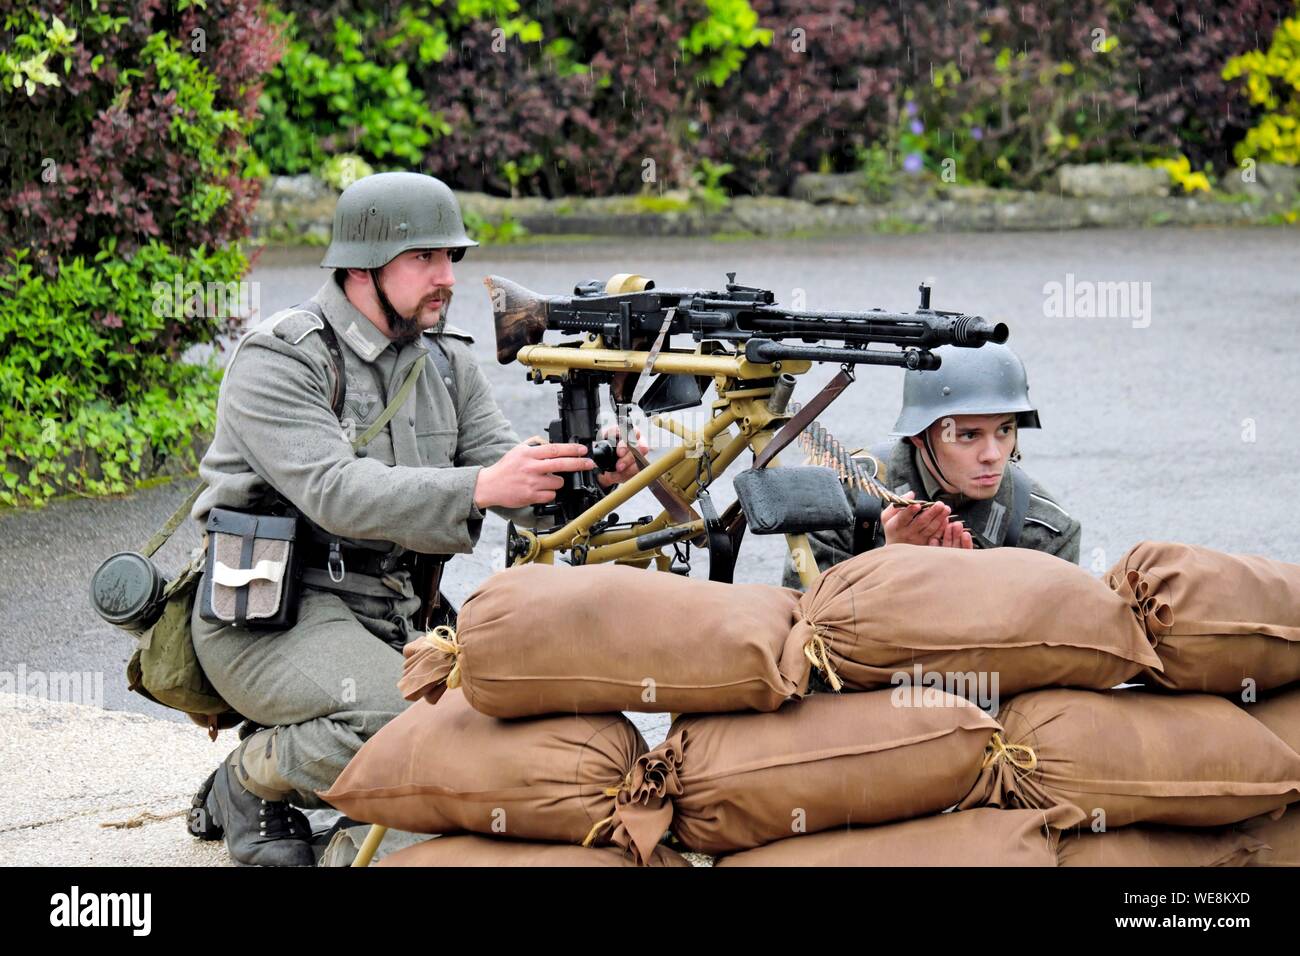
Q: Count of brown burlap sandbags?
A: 11